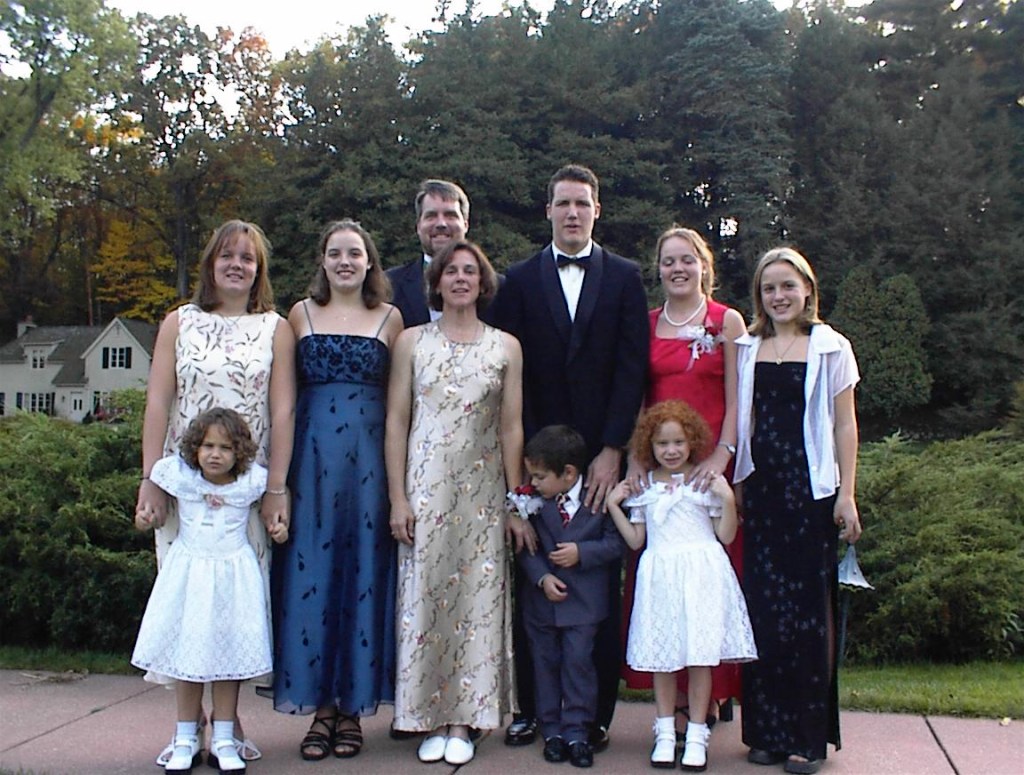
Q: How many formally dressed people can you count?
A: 10